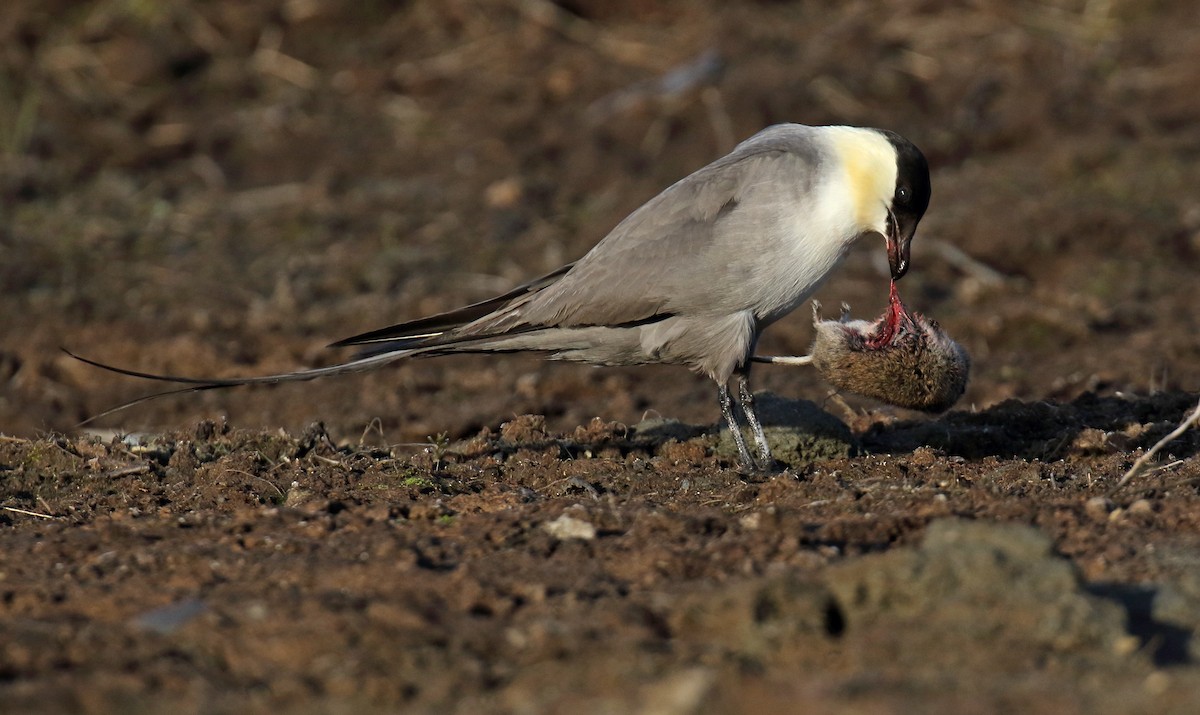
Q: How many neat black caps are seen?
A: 1